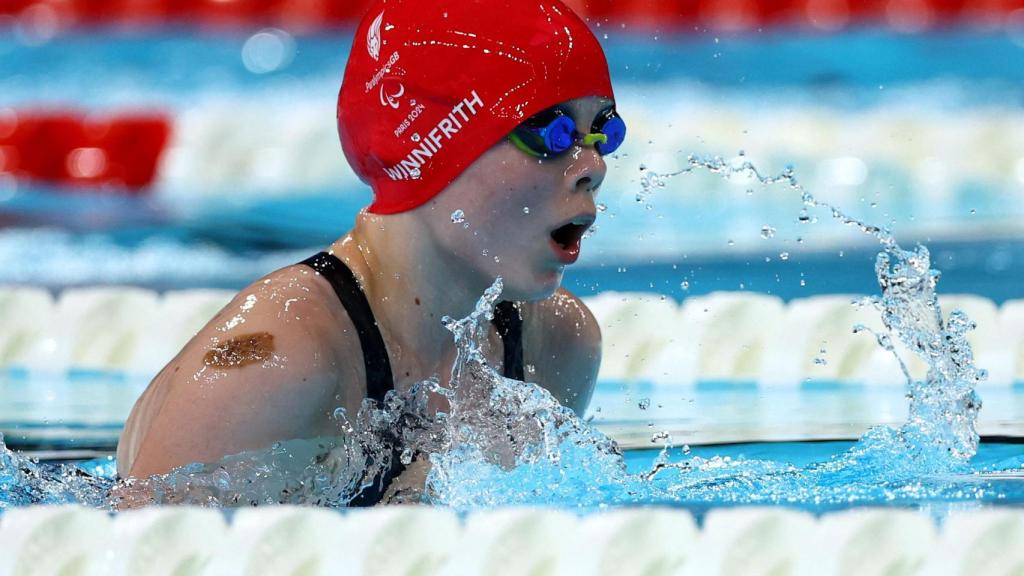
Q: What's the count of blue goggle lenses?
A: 2